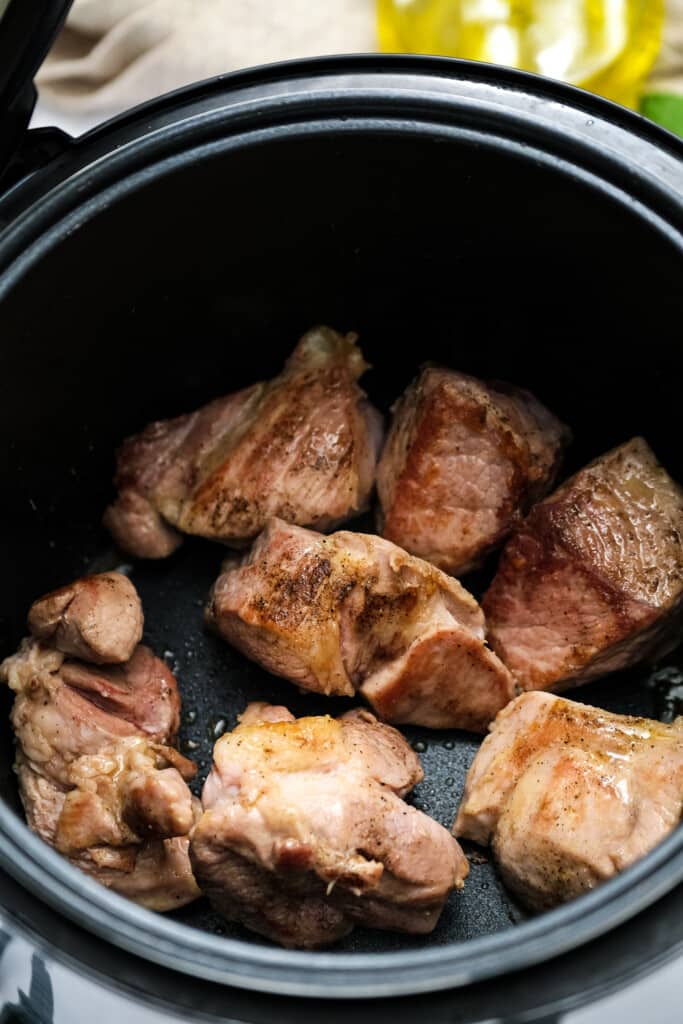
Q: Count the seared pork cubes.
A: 7